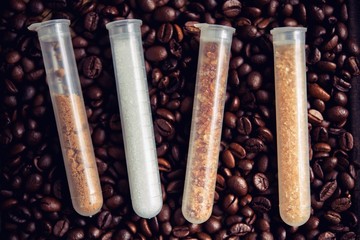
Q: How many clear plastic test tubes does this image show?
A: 4